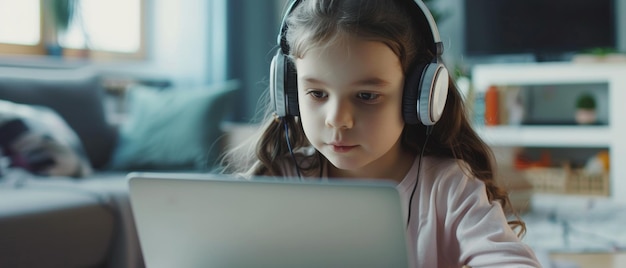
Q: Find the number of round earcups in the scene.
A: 2